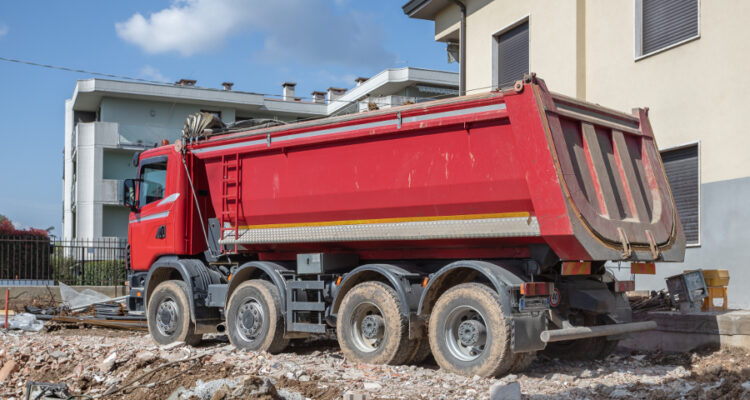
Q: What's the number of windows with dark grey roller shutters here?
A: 3